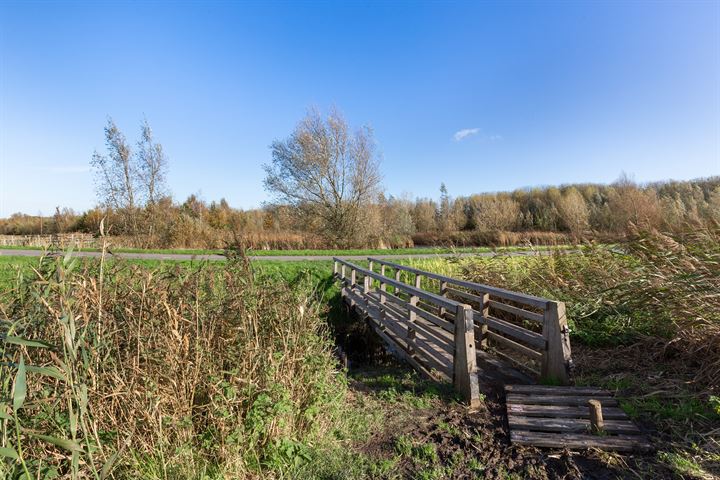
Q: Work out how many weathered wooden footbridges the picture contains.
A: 1